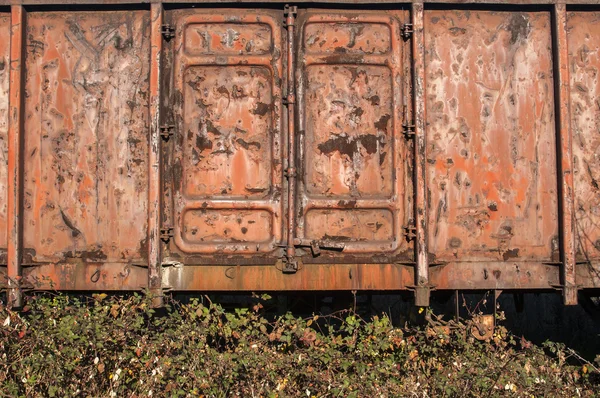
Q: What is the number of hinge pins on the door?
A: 6